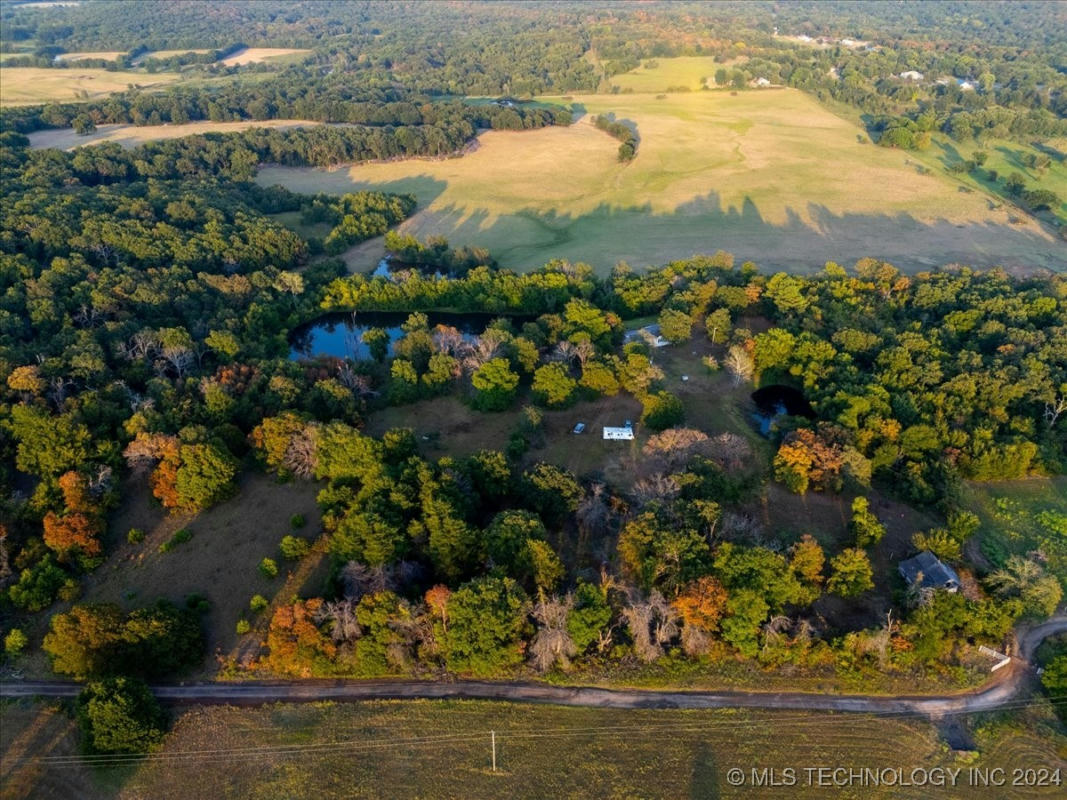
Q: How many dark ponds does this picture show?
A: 3